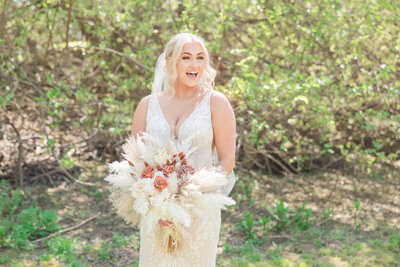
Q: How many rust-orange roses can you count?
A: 3